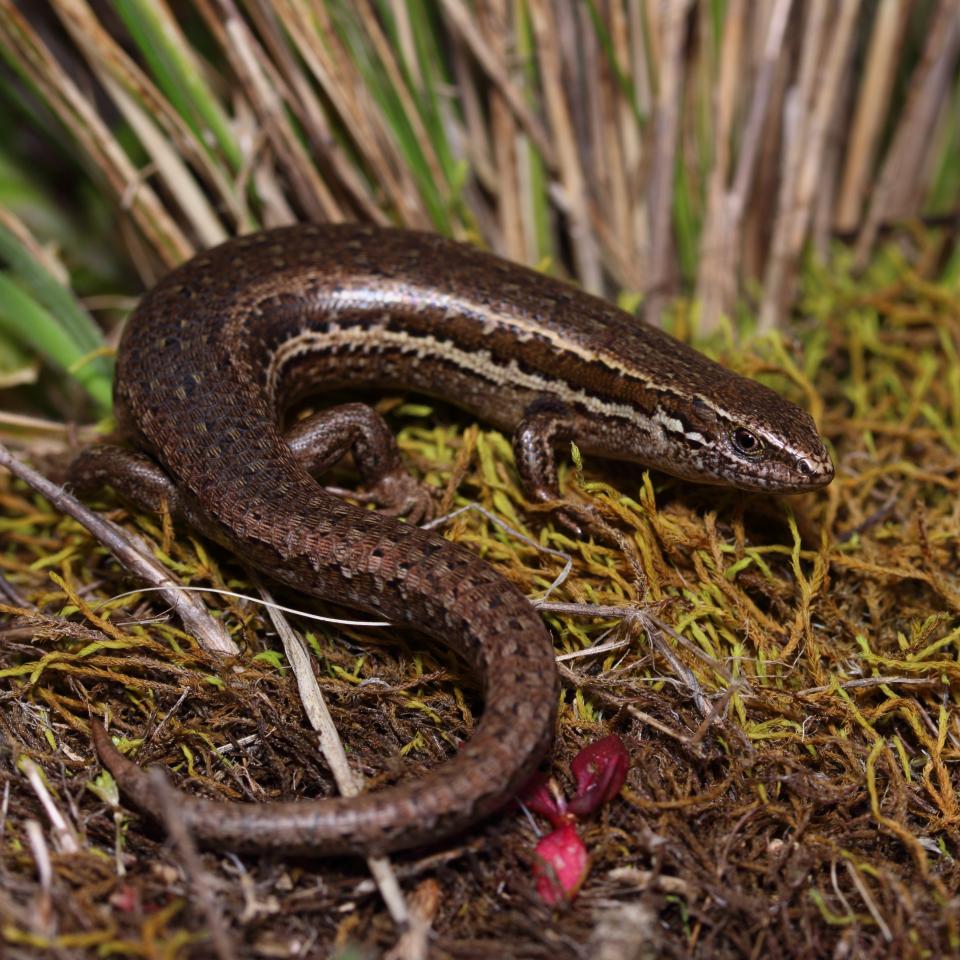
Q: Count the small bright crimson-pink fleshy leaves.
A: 3